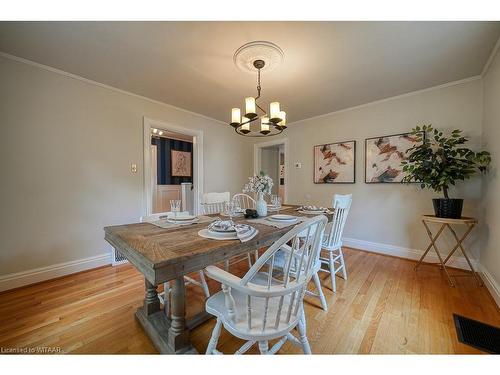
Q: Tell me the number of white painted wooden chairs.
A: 6